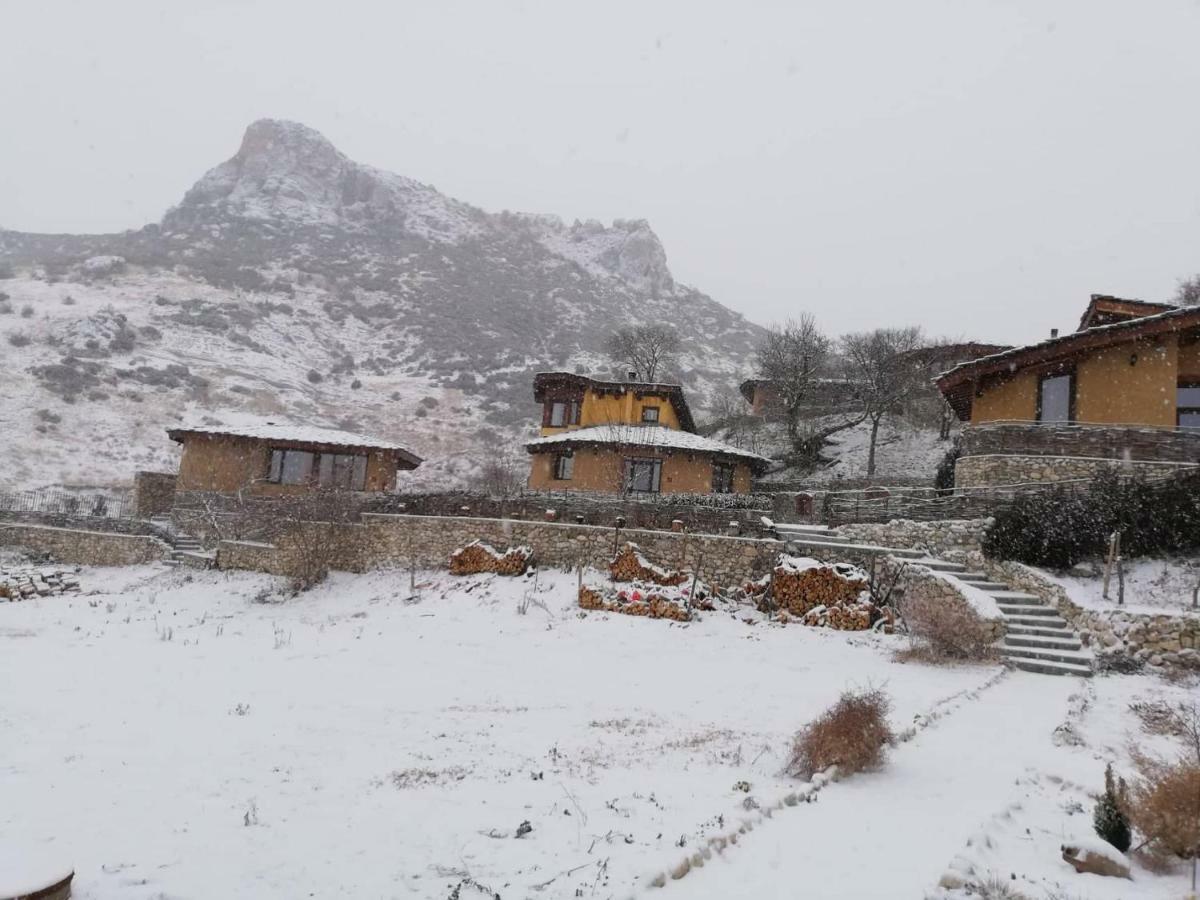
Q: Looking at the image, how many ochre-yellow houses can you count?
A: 3